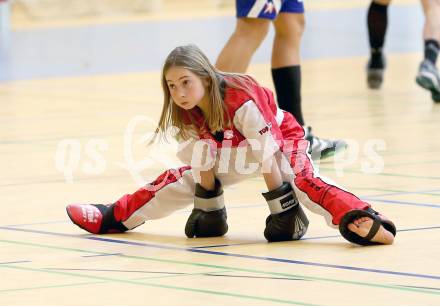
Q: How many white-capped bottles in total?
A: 0